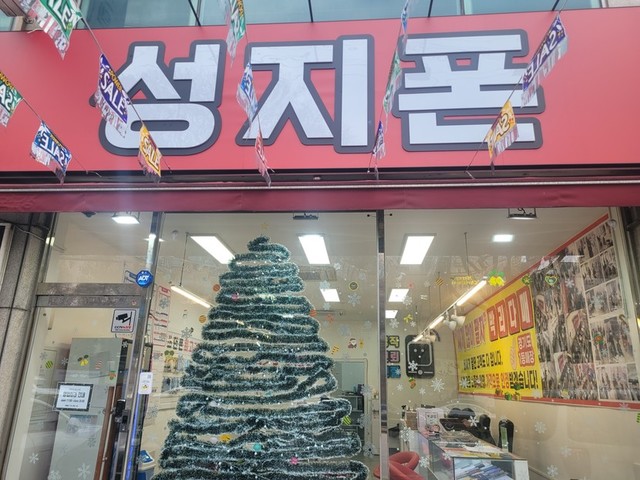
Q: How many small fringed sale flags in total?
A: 13